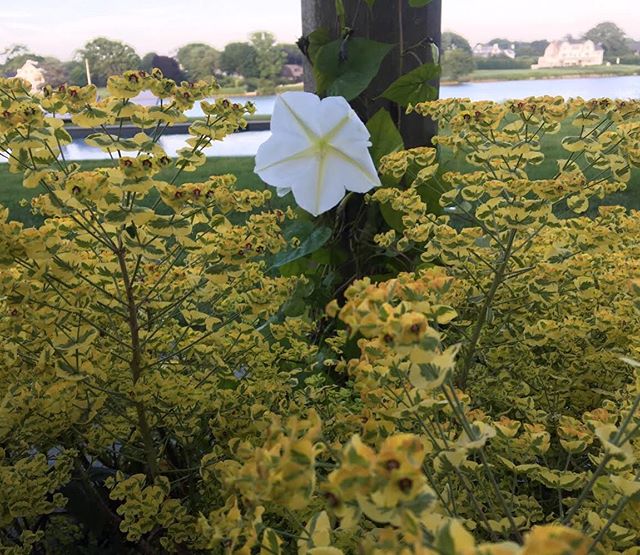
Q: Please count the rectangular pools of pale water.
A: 1